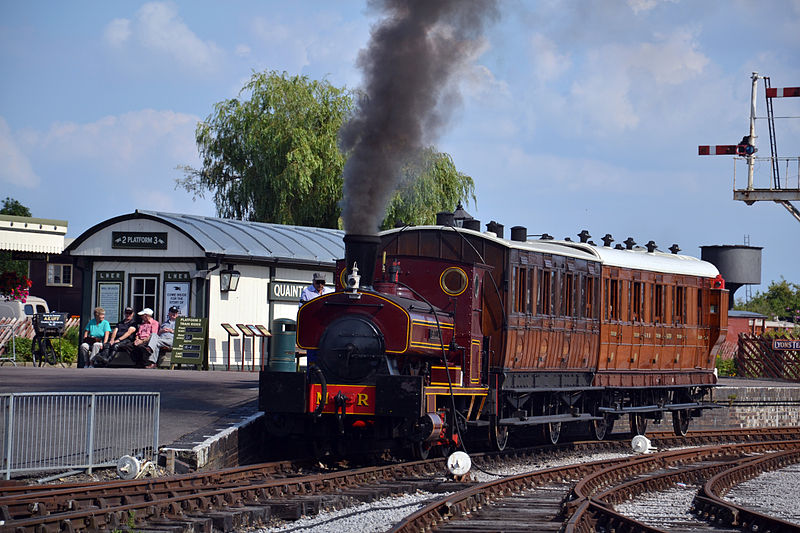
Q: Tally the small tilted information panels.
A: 4